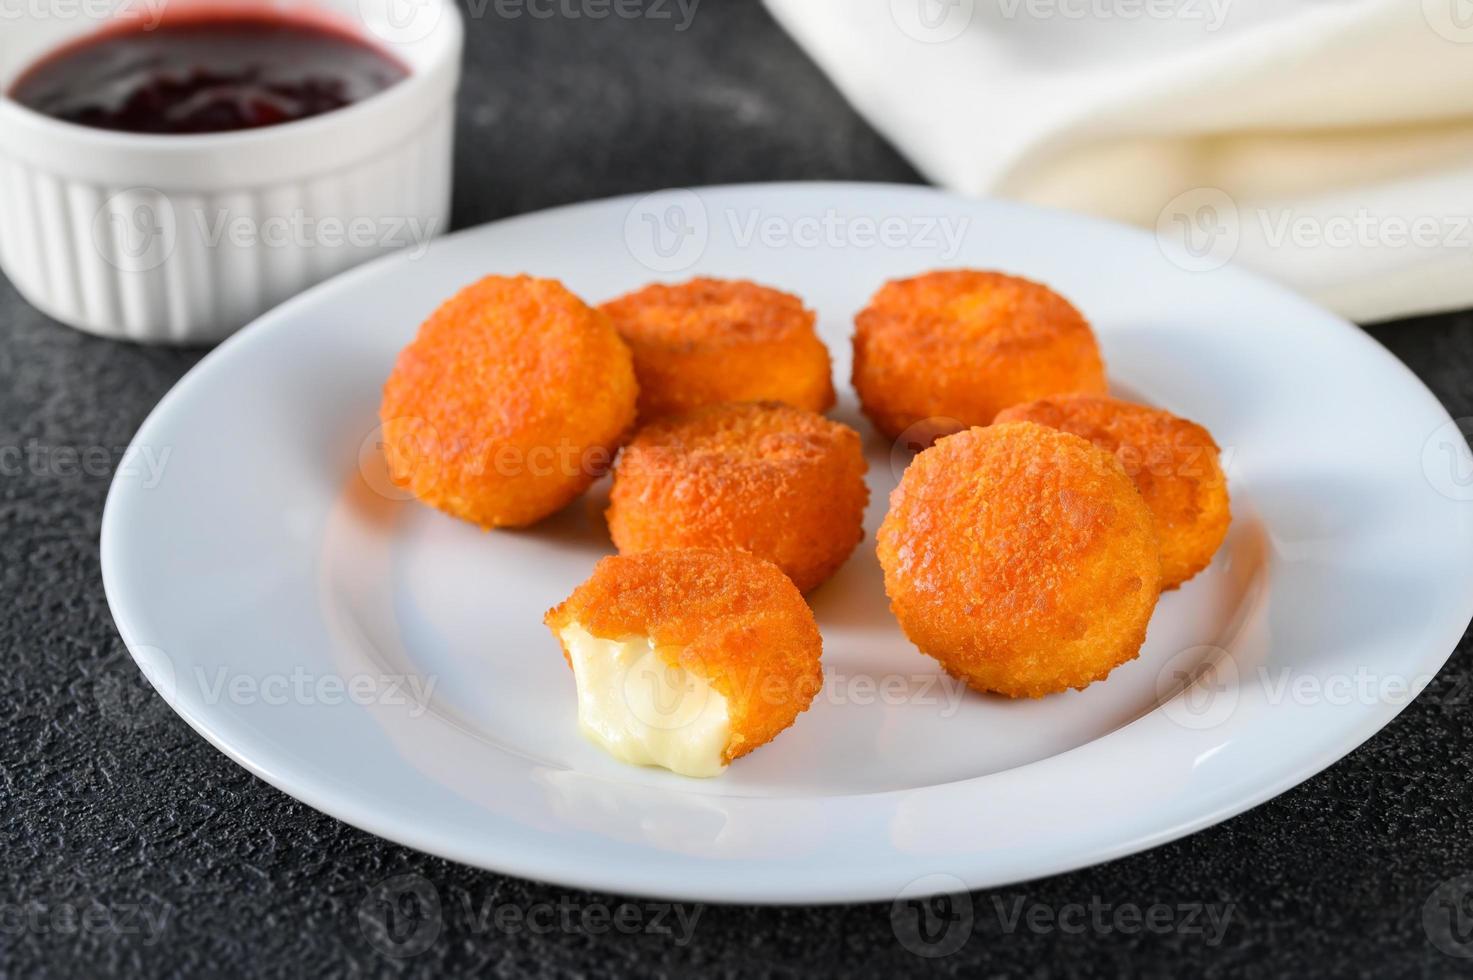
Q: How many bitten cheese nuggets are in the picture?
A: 1